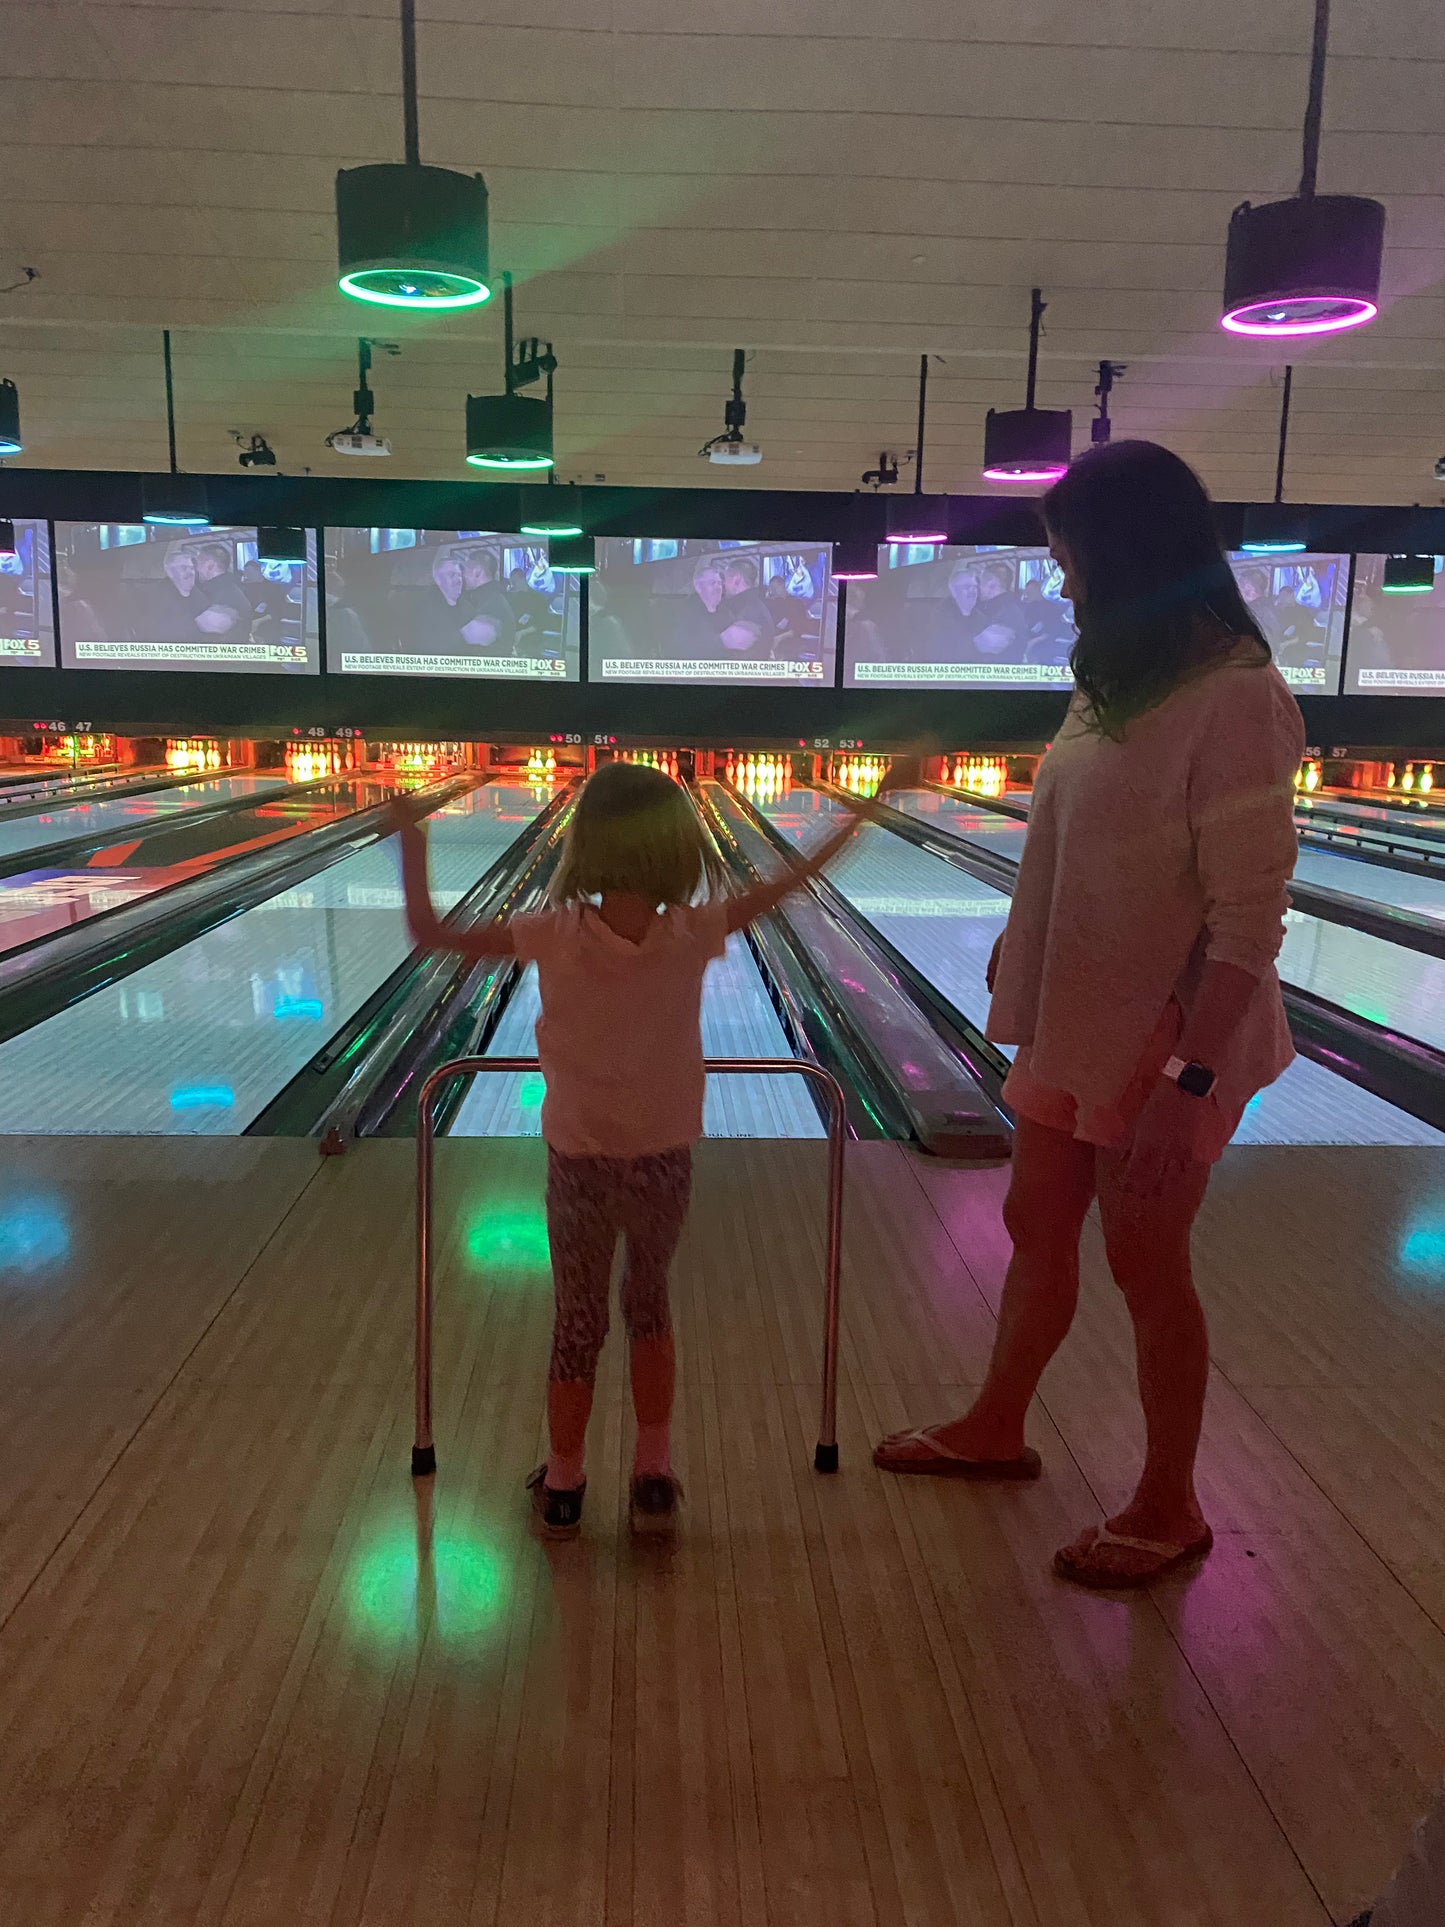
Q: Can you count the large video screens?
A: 7